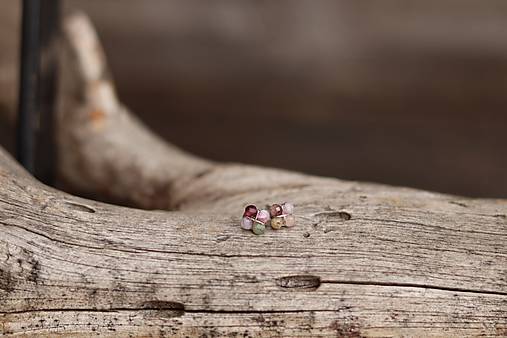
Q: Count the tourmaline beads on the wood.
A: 8